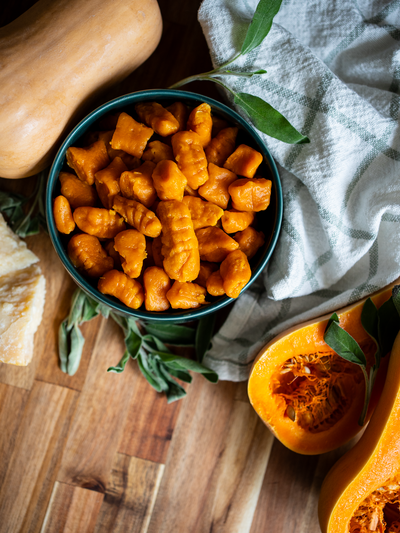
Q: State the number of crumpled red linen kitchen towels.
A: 0